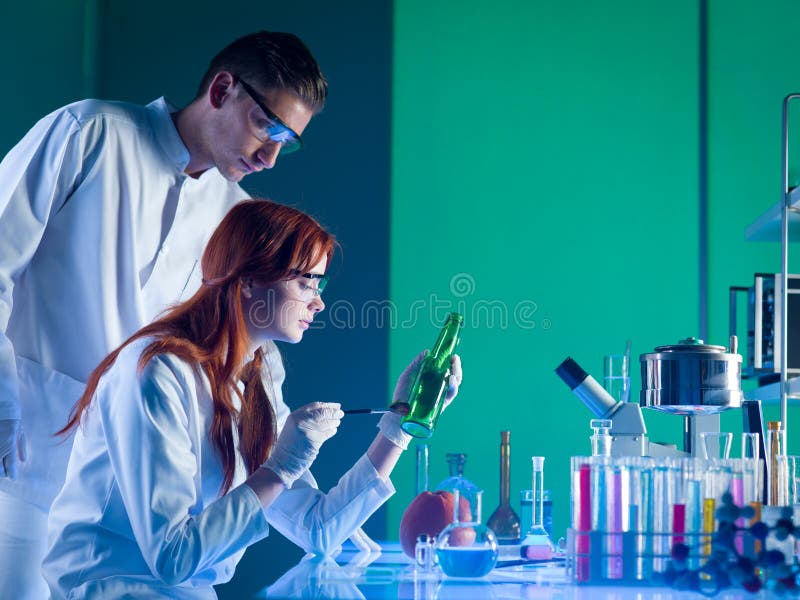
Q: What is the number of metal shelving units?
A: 1